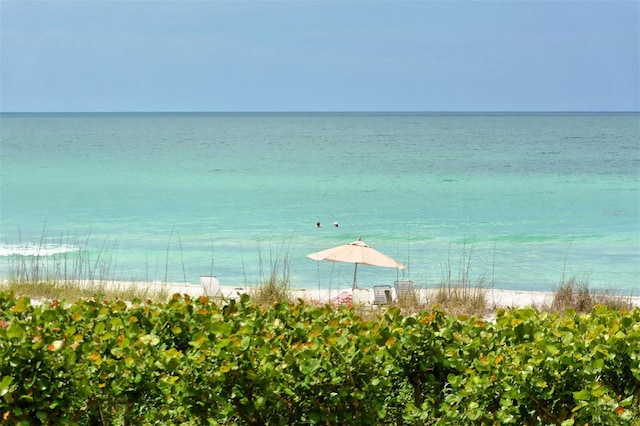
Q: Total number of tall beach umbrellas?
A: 1